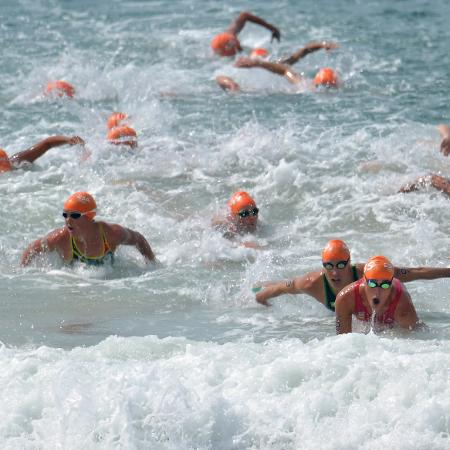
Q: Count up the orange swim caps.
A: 11